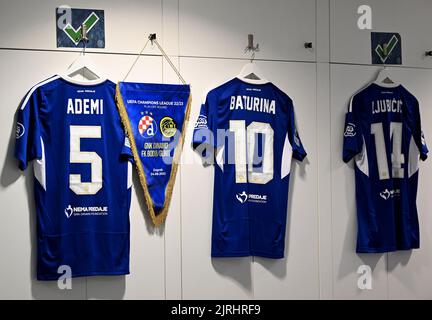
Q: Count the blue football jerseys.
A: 3